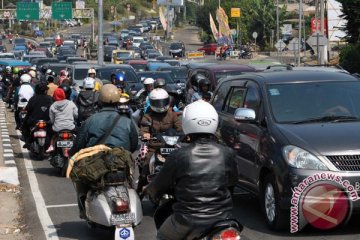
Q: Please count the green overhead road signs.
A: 2